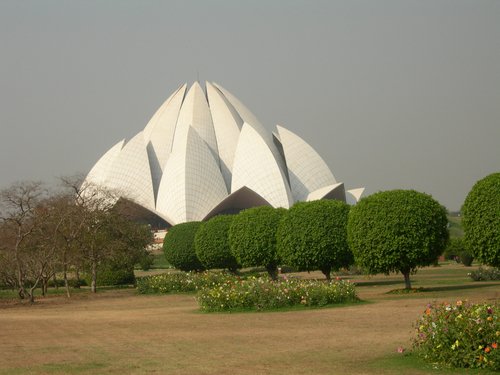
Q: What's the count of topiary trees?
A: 6